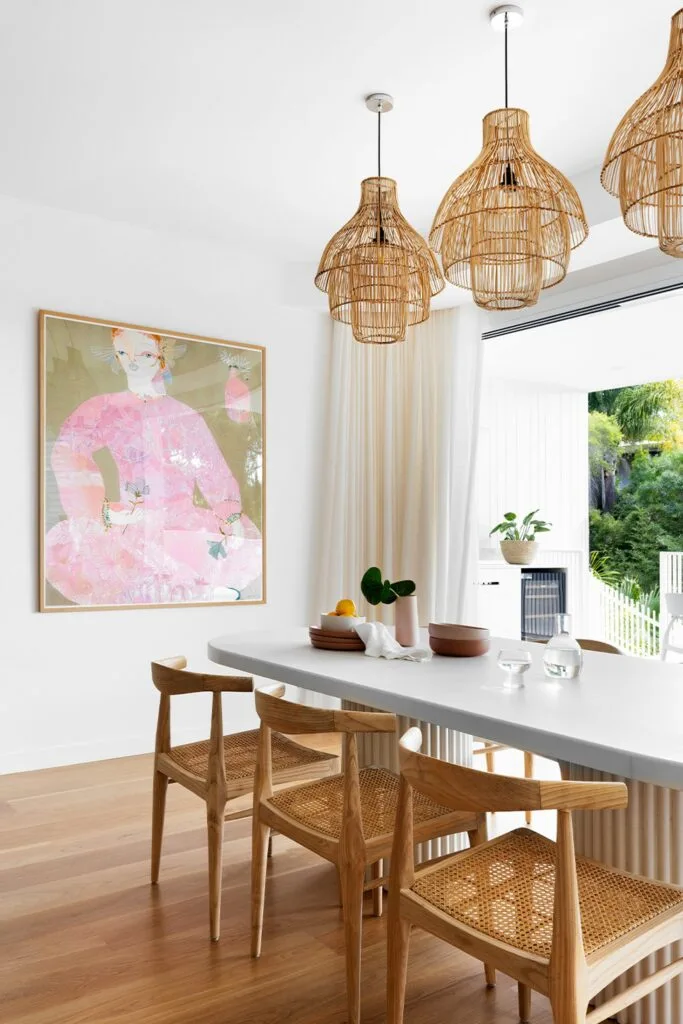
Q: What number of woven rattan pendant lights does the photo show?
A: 3